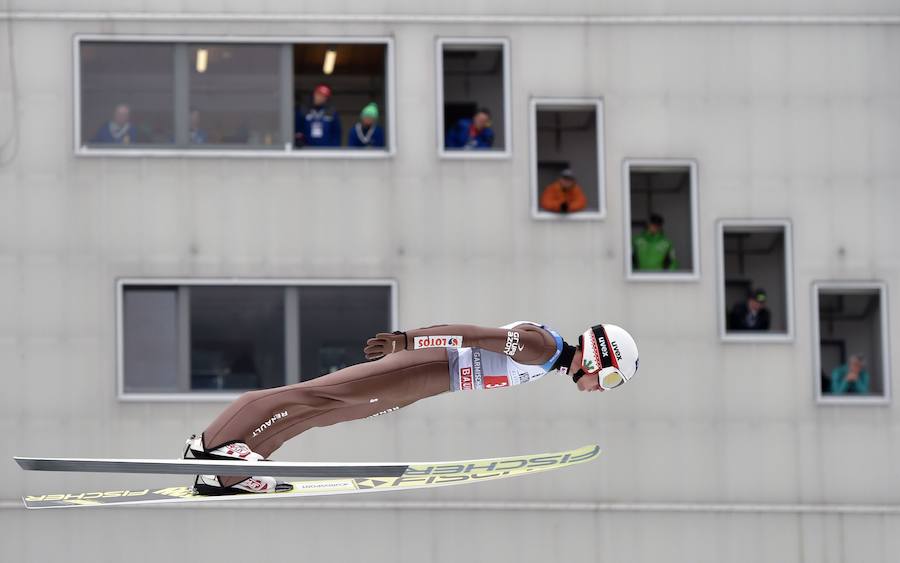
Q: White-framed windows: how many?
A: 7